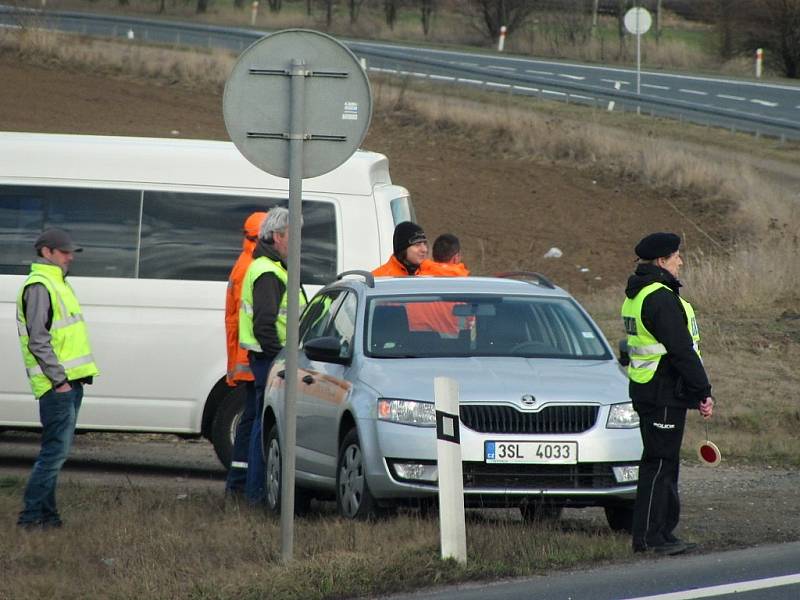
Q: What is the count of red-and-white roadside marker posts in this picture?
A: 3